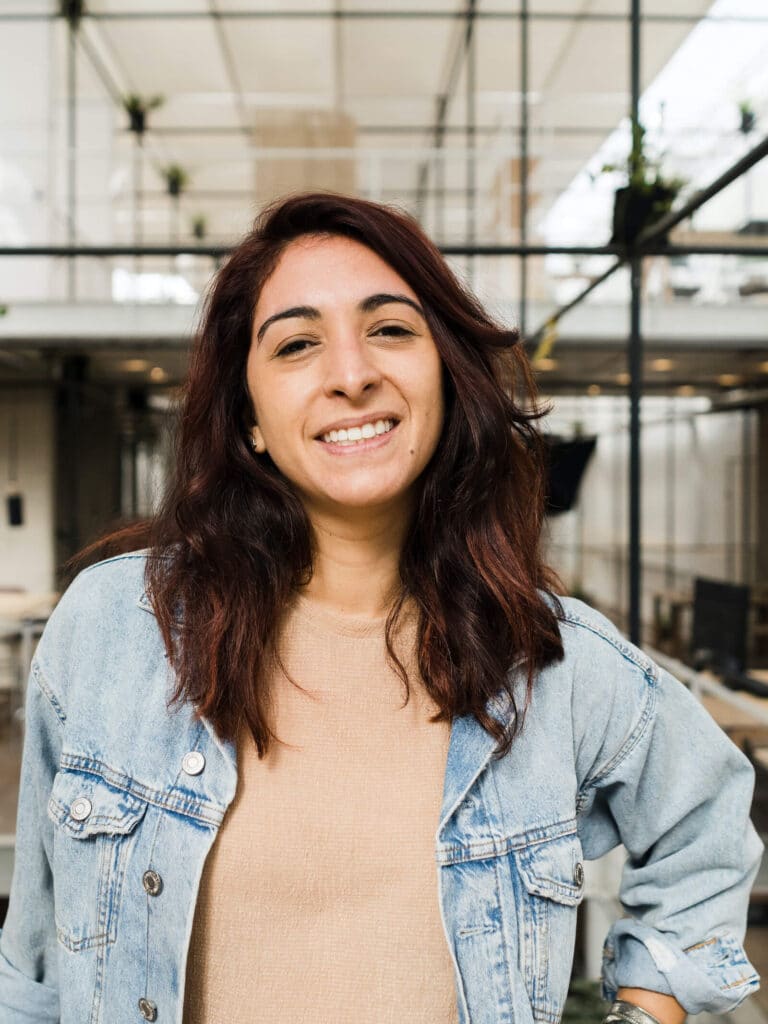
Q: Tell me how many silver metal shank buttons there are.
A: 5